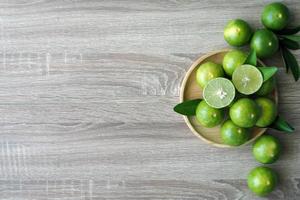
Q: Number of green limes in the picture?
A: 14